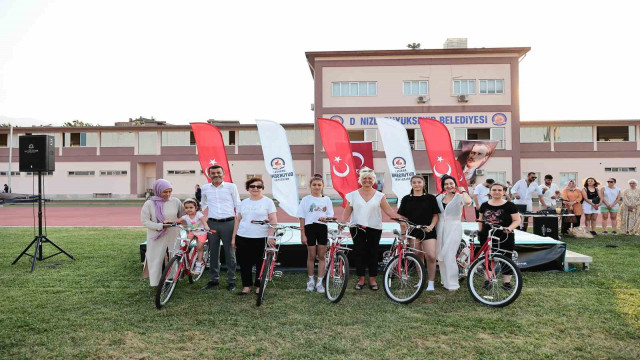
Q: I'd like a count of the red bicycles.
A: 5